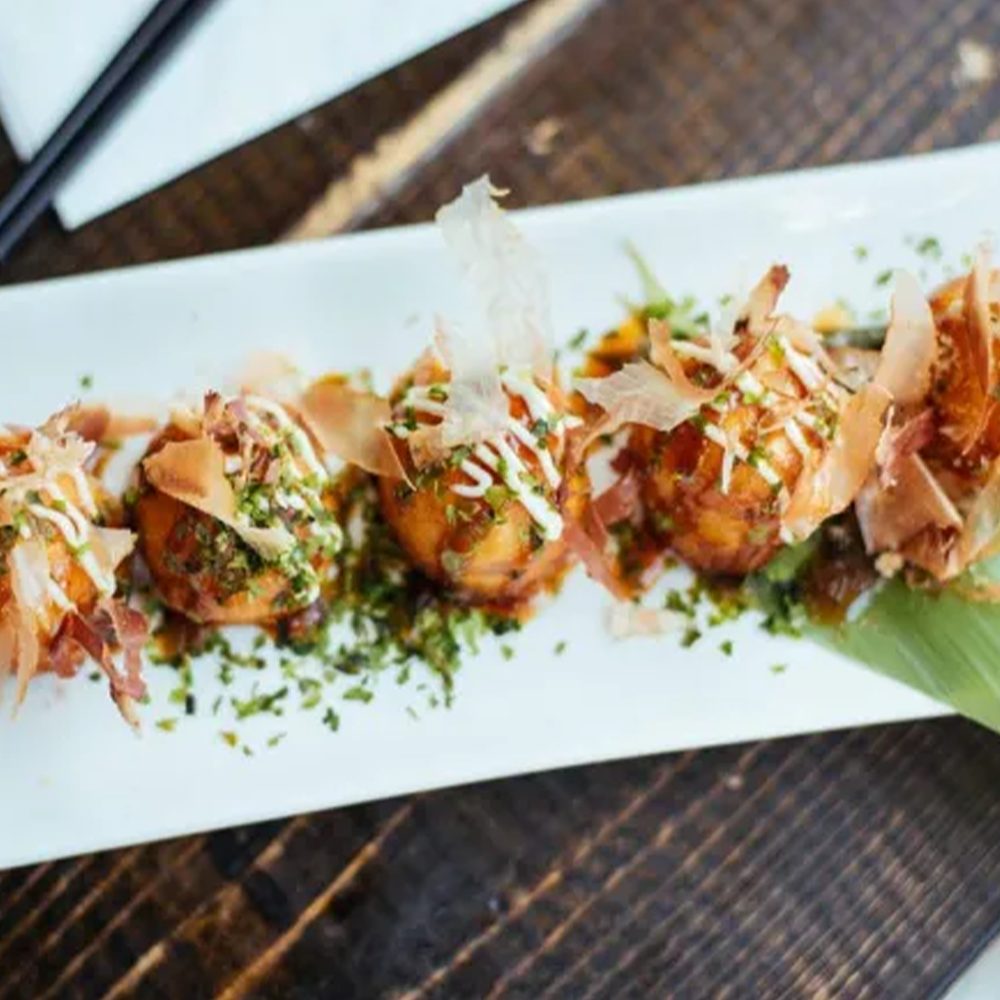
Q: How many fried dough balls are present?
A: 5